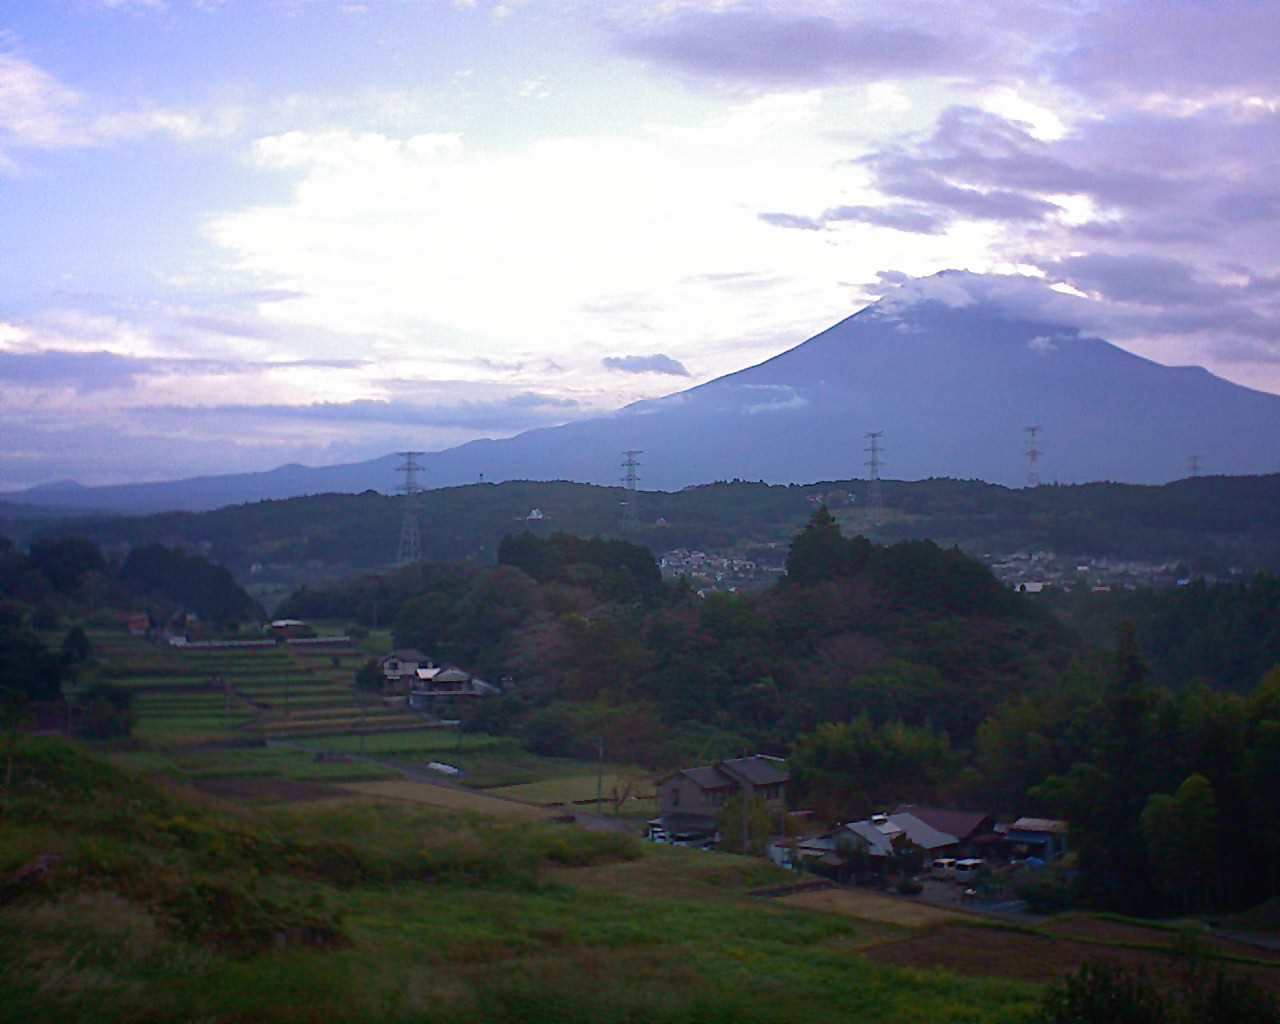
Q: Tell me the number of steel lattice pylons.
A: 5